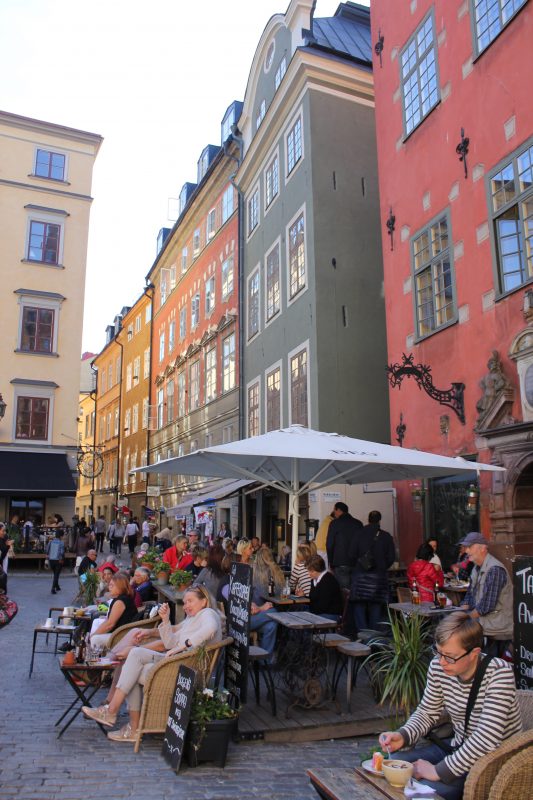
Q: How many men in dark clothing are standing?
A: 2